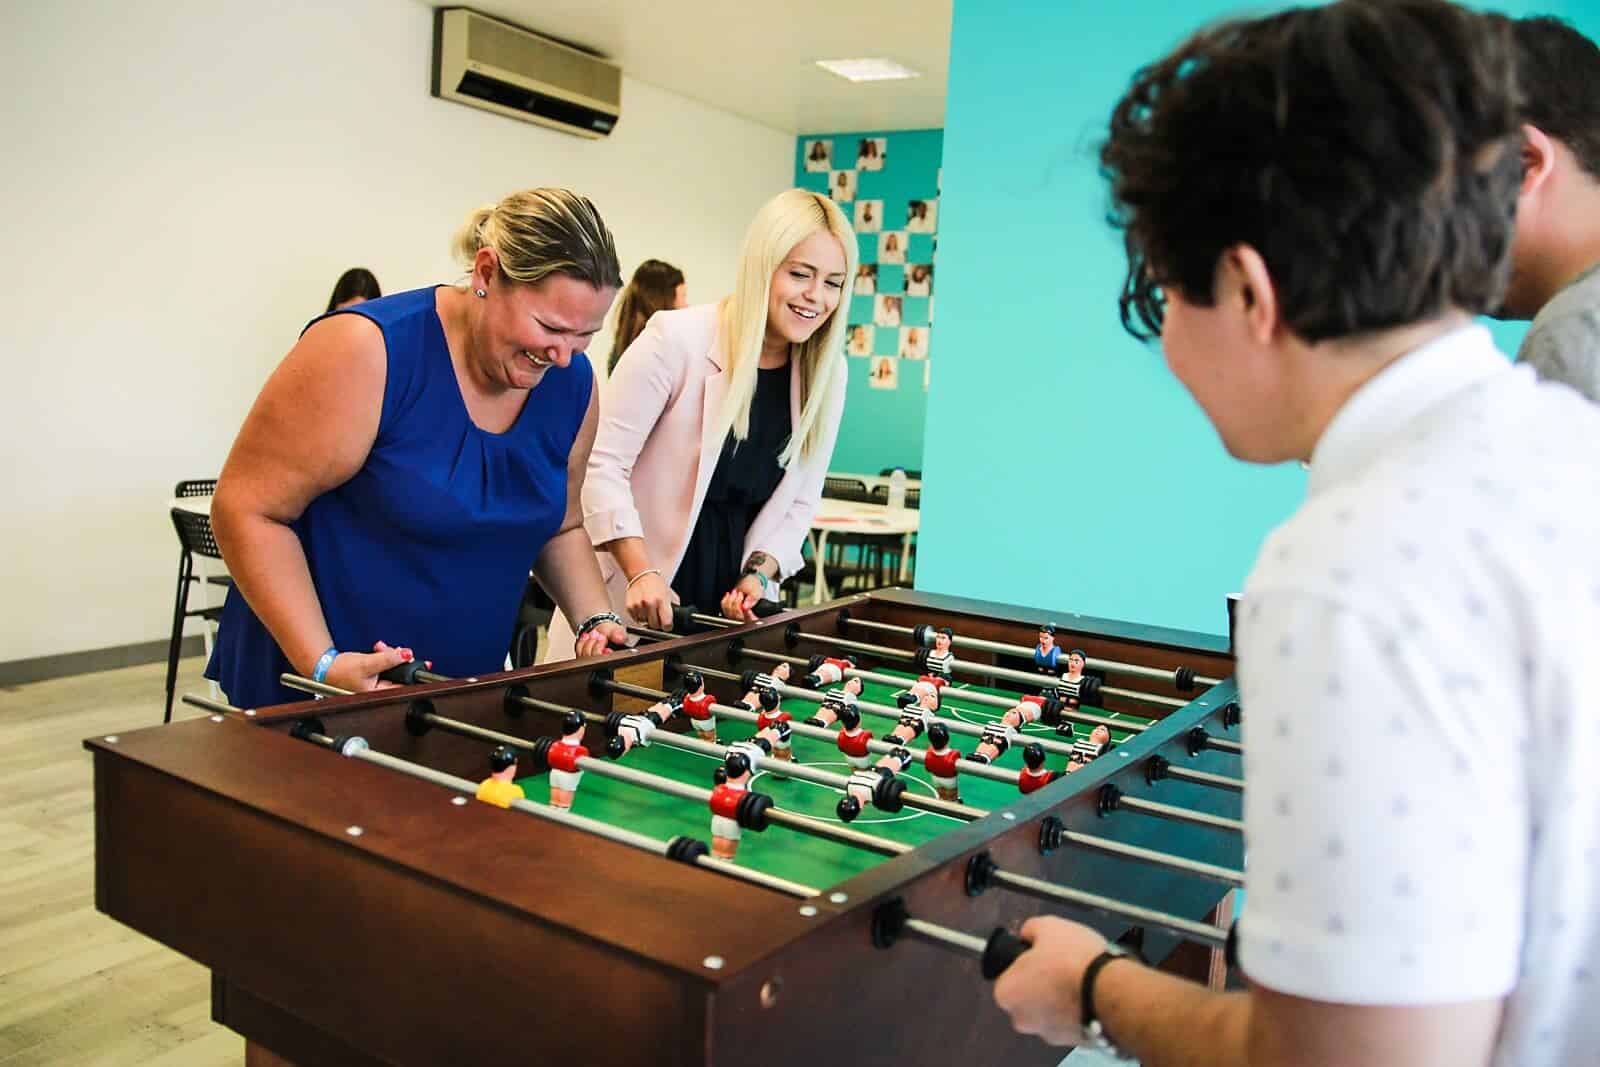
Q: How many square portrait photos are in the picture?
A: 12